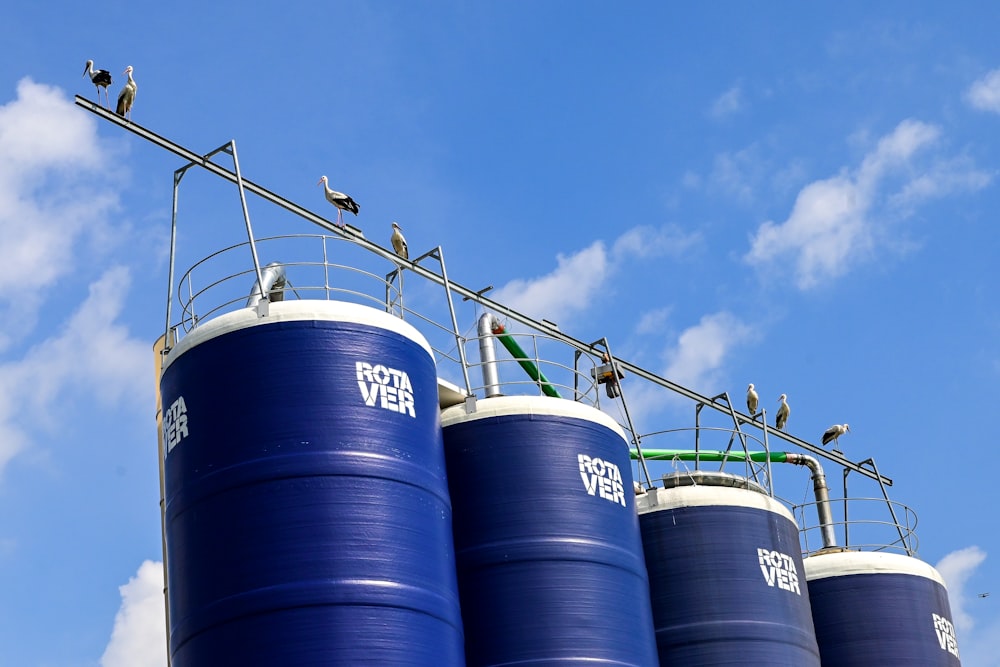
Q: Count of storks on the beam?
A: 7